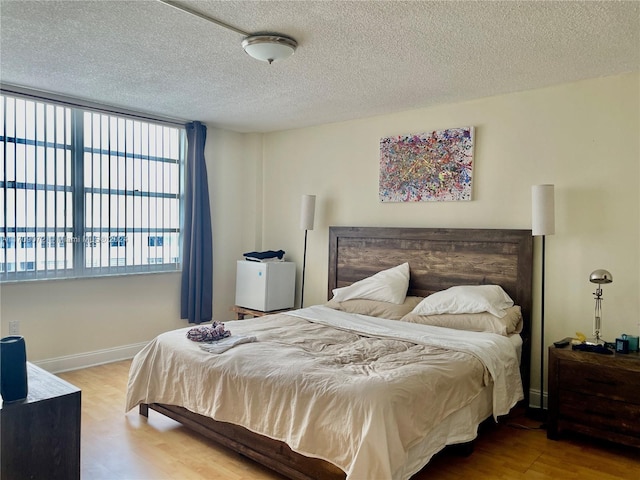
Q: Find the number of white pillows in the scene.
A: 2